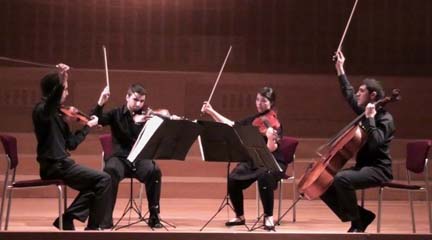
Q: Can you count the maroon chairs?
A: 4